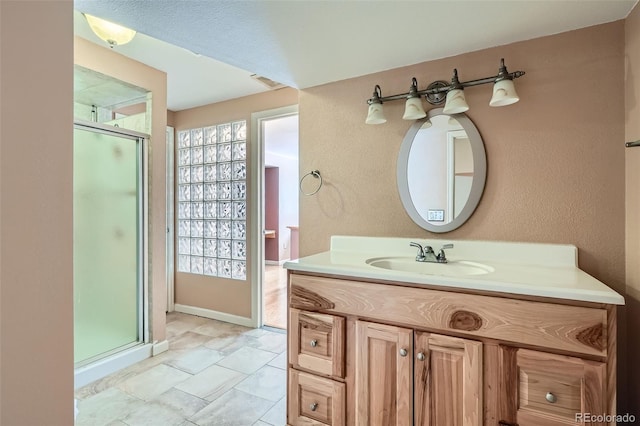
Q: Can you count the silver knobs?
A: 5